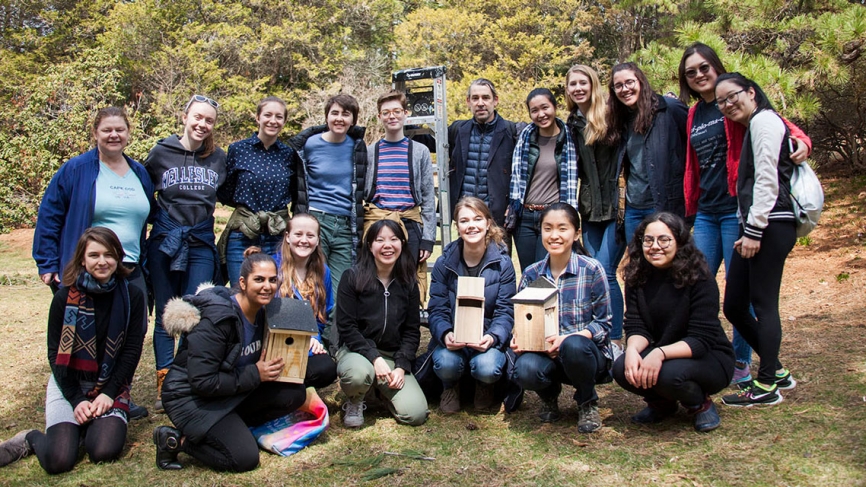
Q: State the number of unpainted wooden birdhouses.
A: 3